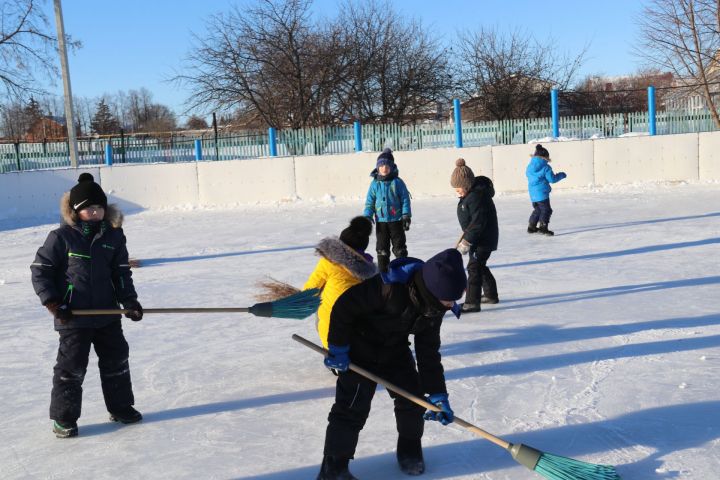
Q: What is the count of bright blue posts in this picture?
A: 7